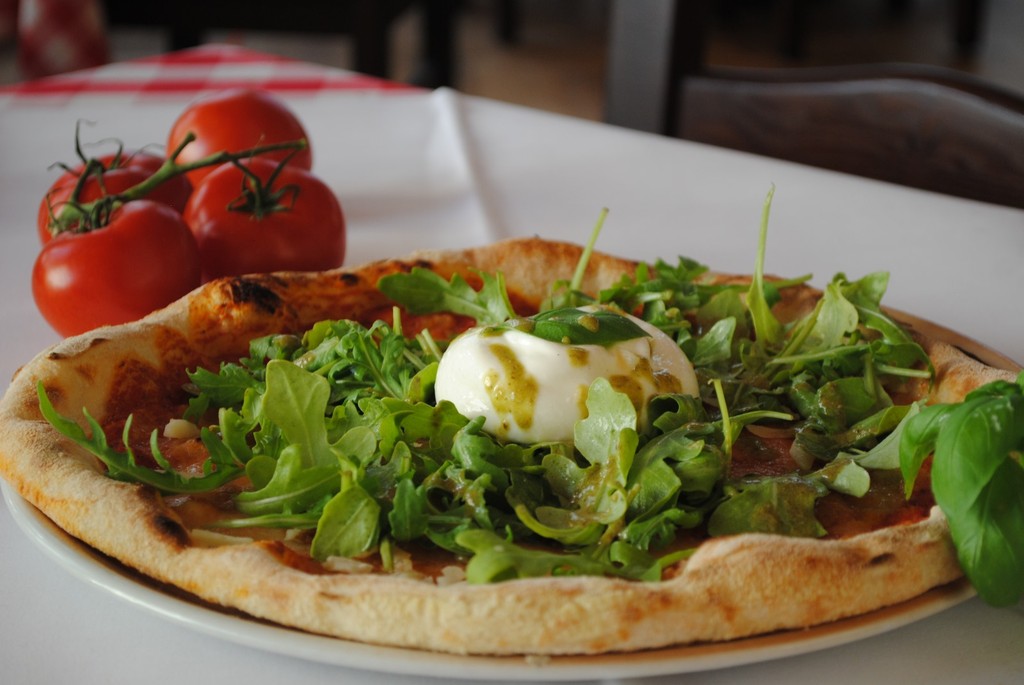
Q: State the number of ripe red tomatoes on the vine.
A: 4